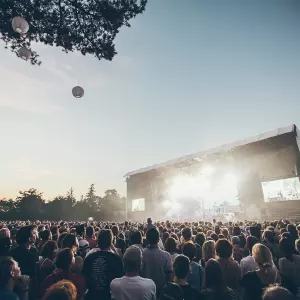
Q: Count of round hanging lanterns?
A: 3